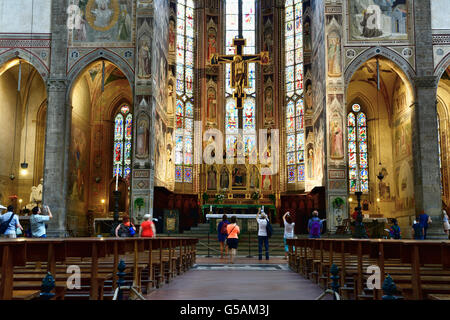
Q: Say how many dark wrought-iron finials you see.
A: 4